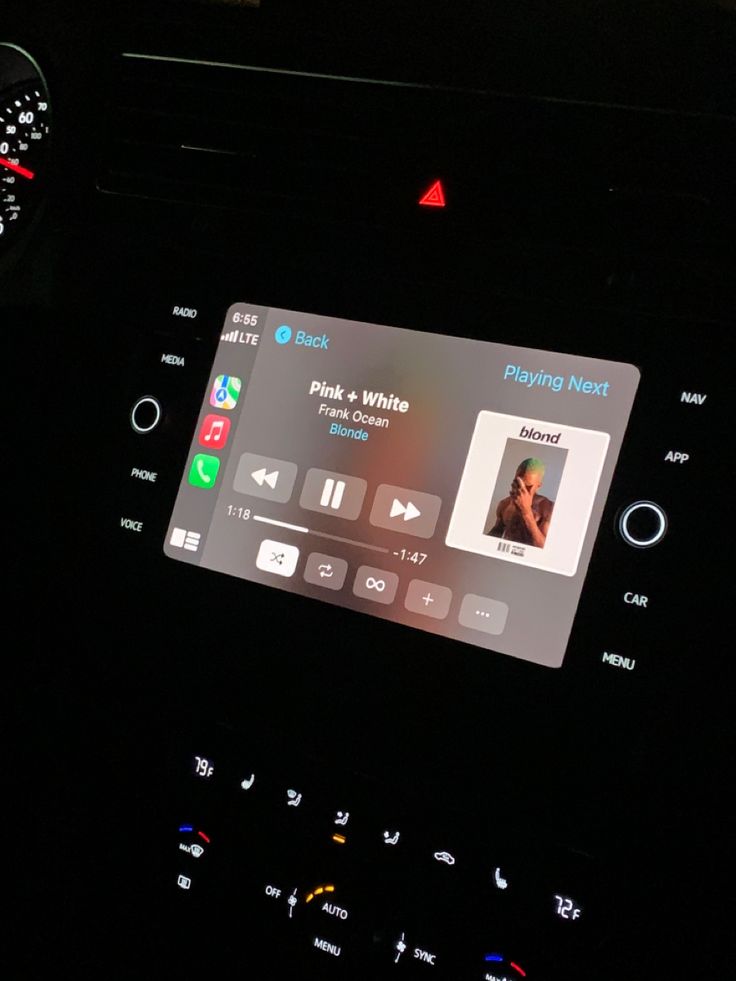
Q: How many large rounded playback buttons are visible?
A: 3